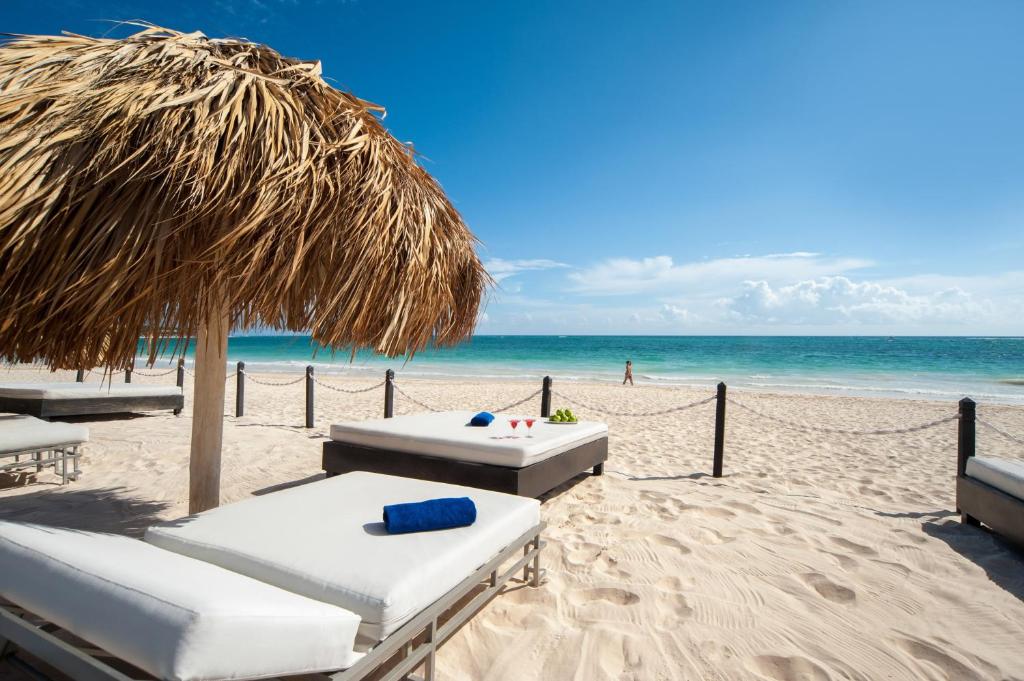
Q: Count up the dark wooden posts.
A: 9